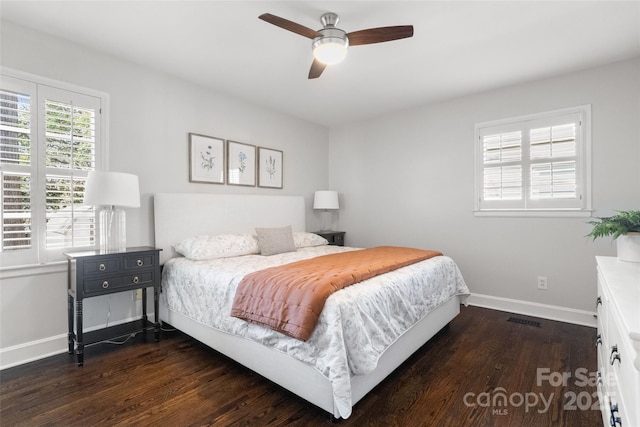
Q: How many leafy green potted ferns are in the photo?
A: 1